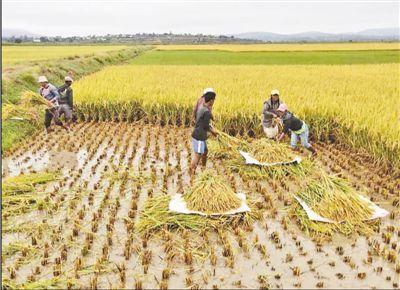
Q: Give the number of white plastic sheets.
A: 3